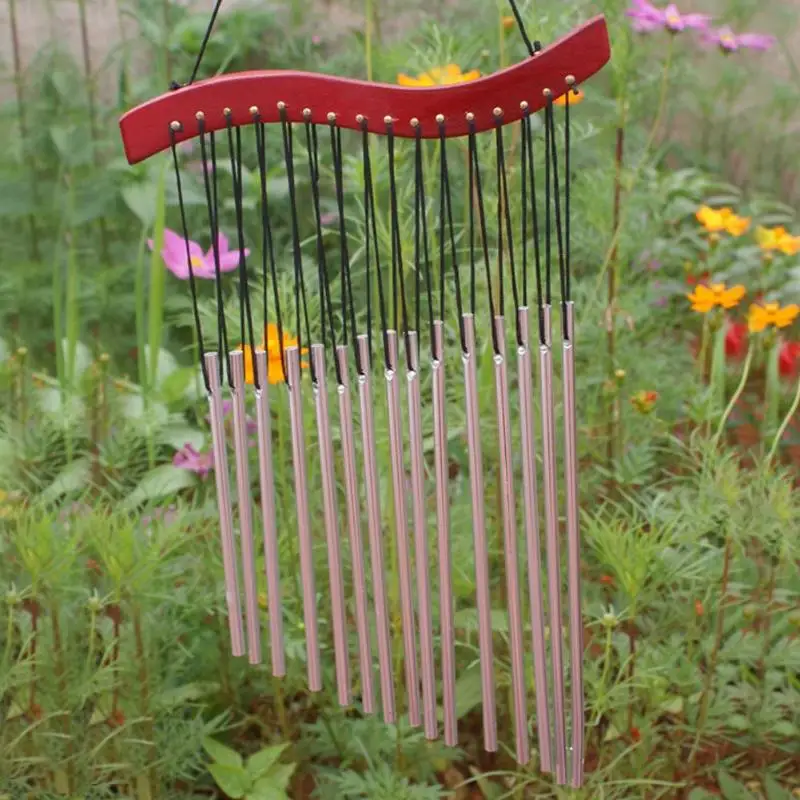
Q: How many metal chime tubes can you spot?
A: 15